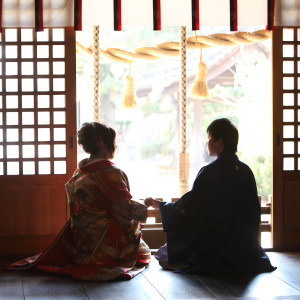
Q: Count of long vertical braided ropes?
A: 2